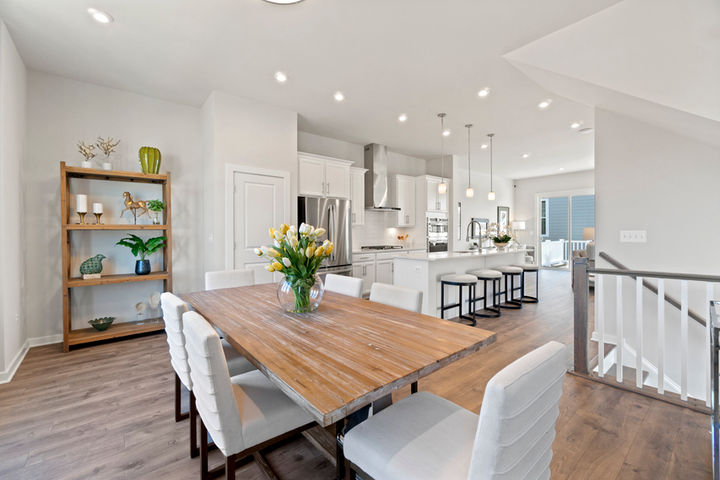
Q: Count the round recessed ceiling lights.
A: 11